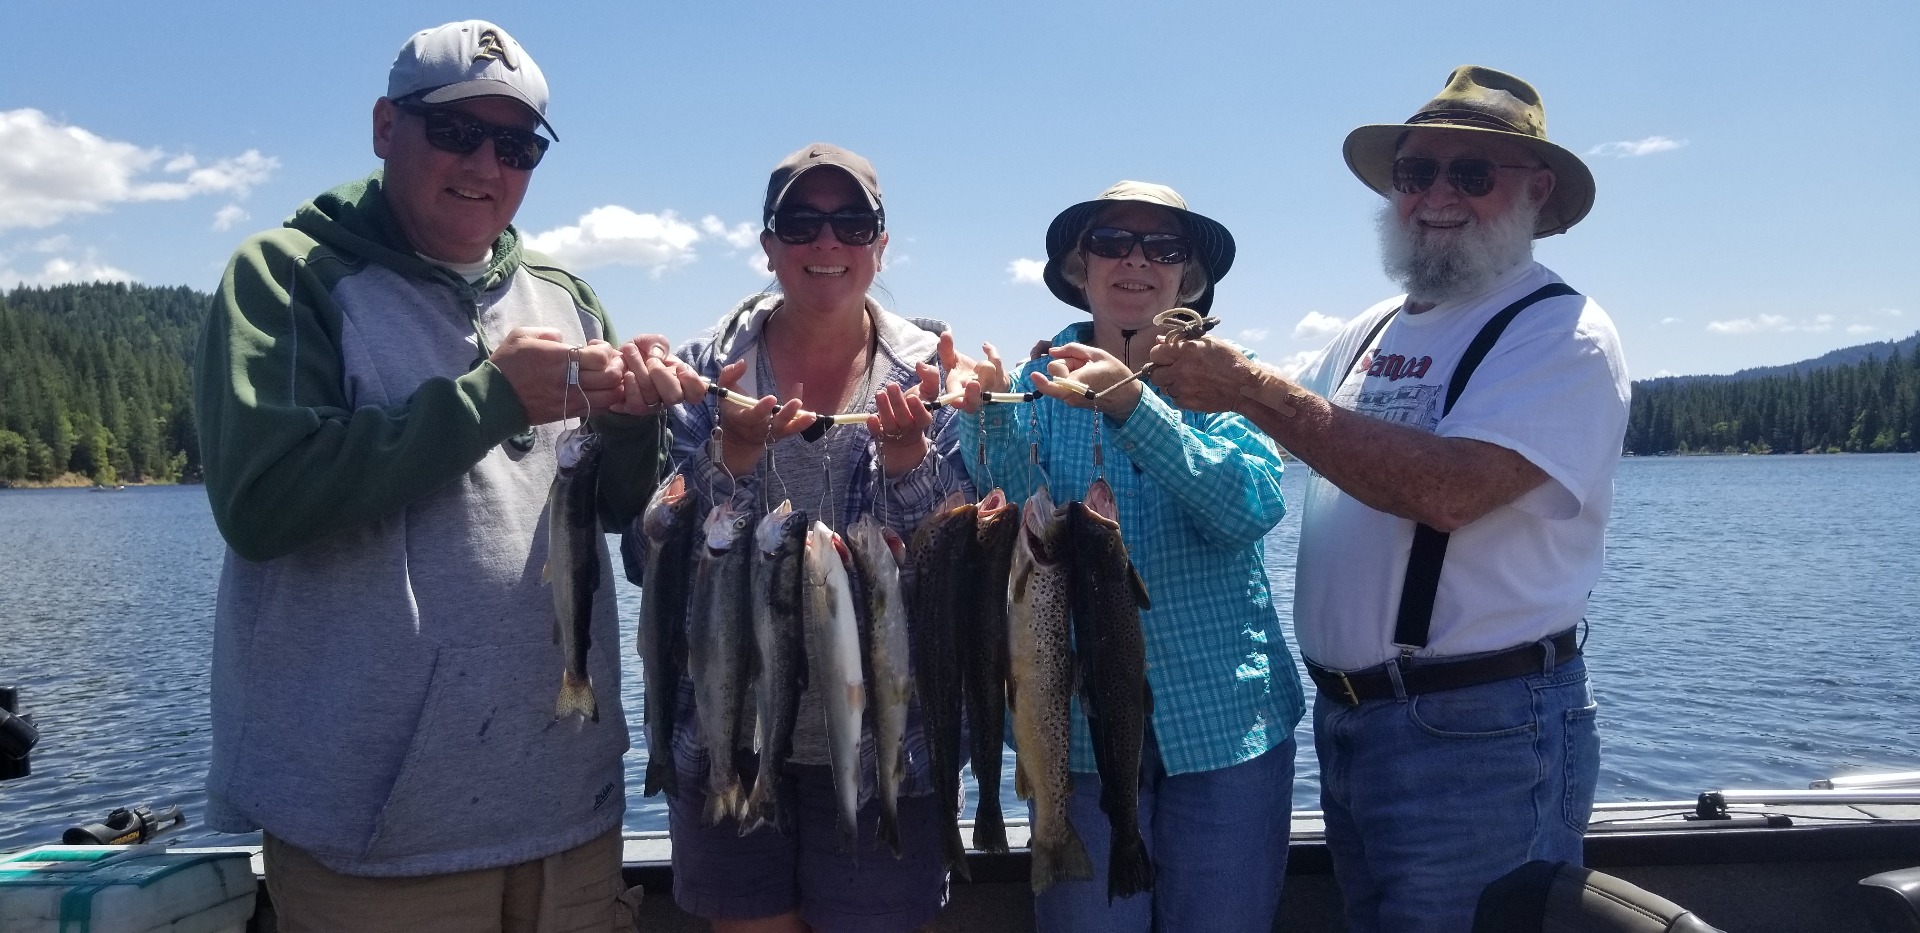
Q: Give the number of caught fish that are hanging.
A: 10